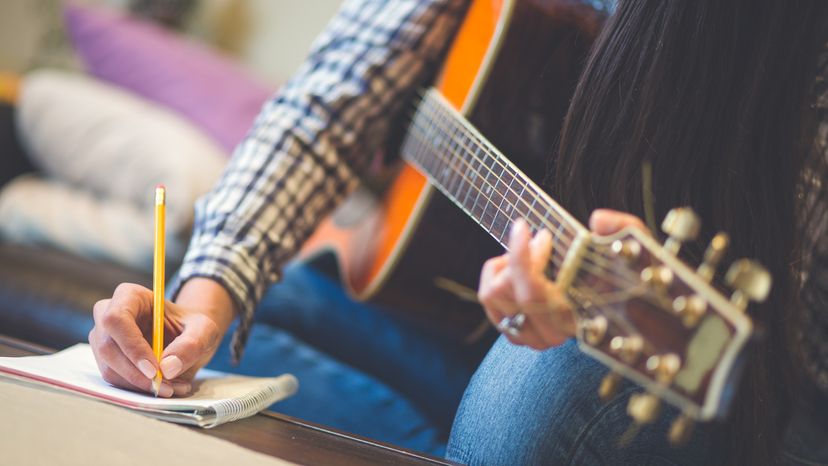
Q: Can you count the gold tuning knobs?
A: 6